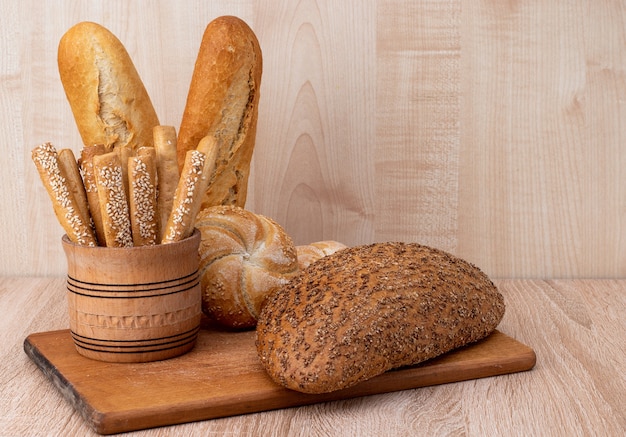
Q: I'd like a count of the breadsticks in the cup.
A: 10